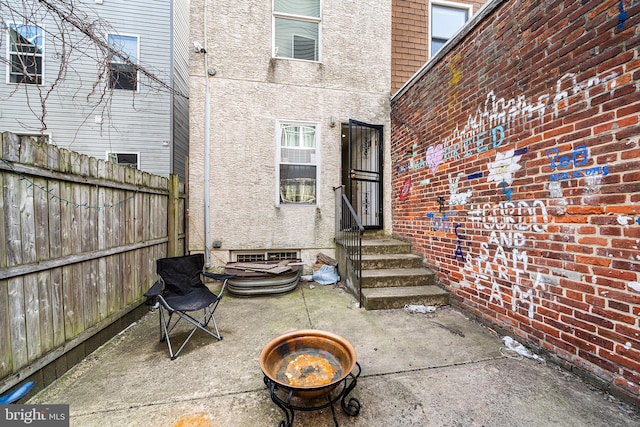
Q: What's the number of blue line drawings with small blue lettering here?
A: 3